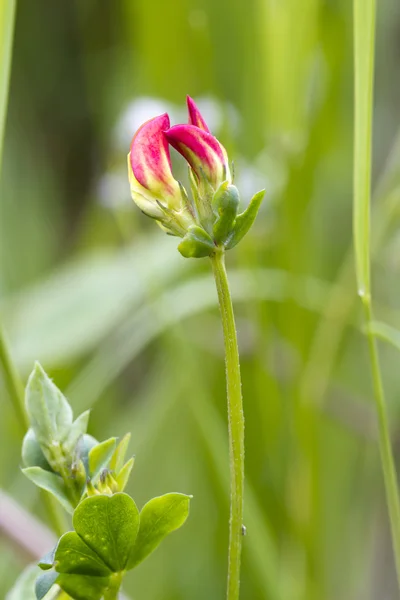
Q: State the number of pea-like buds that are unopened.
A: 3